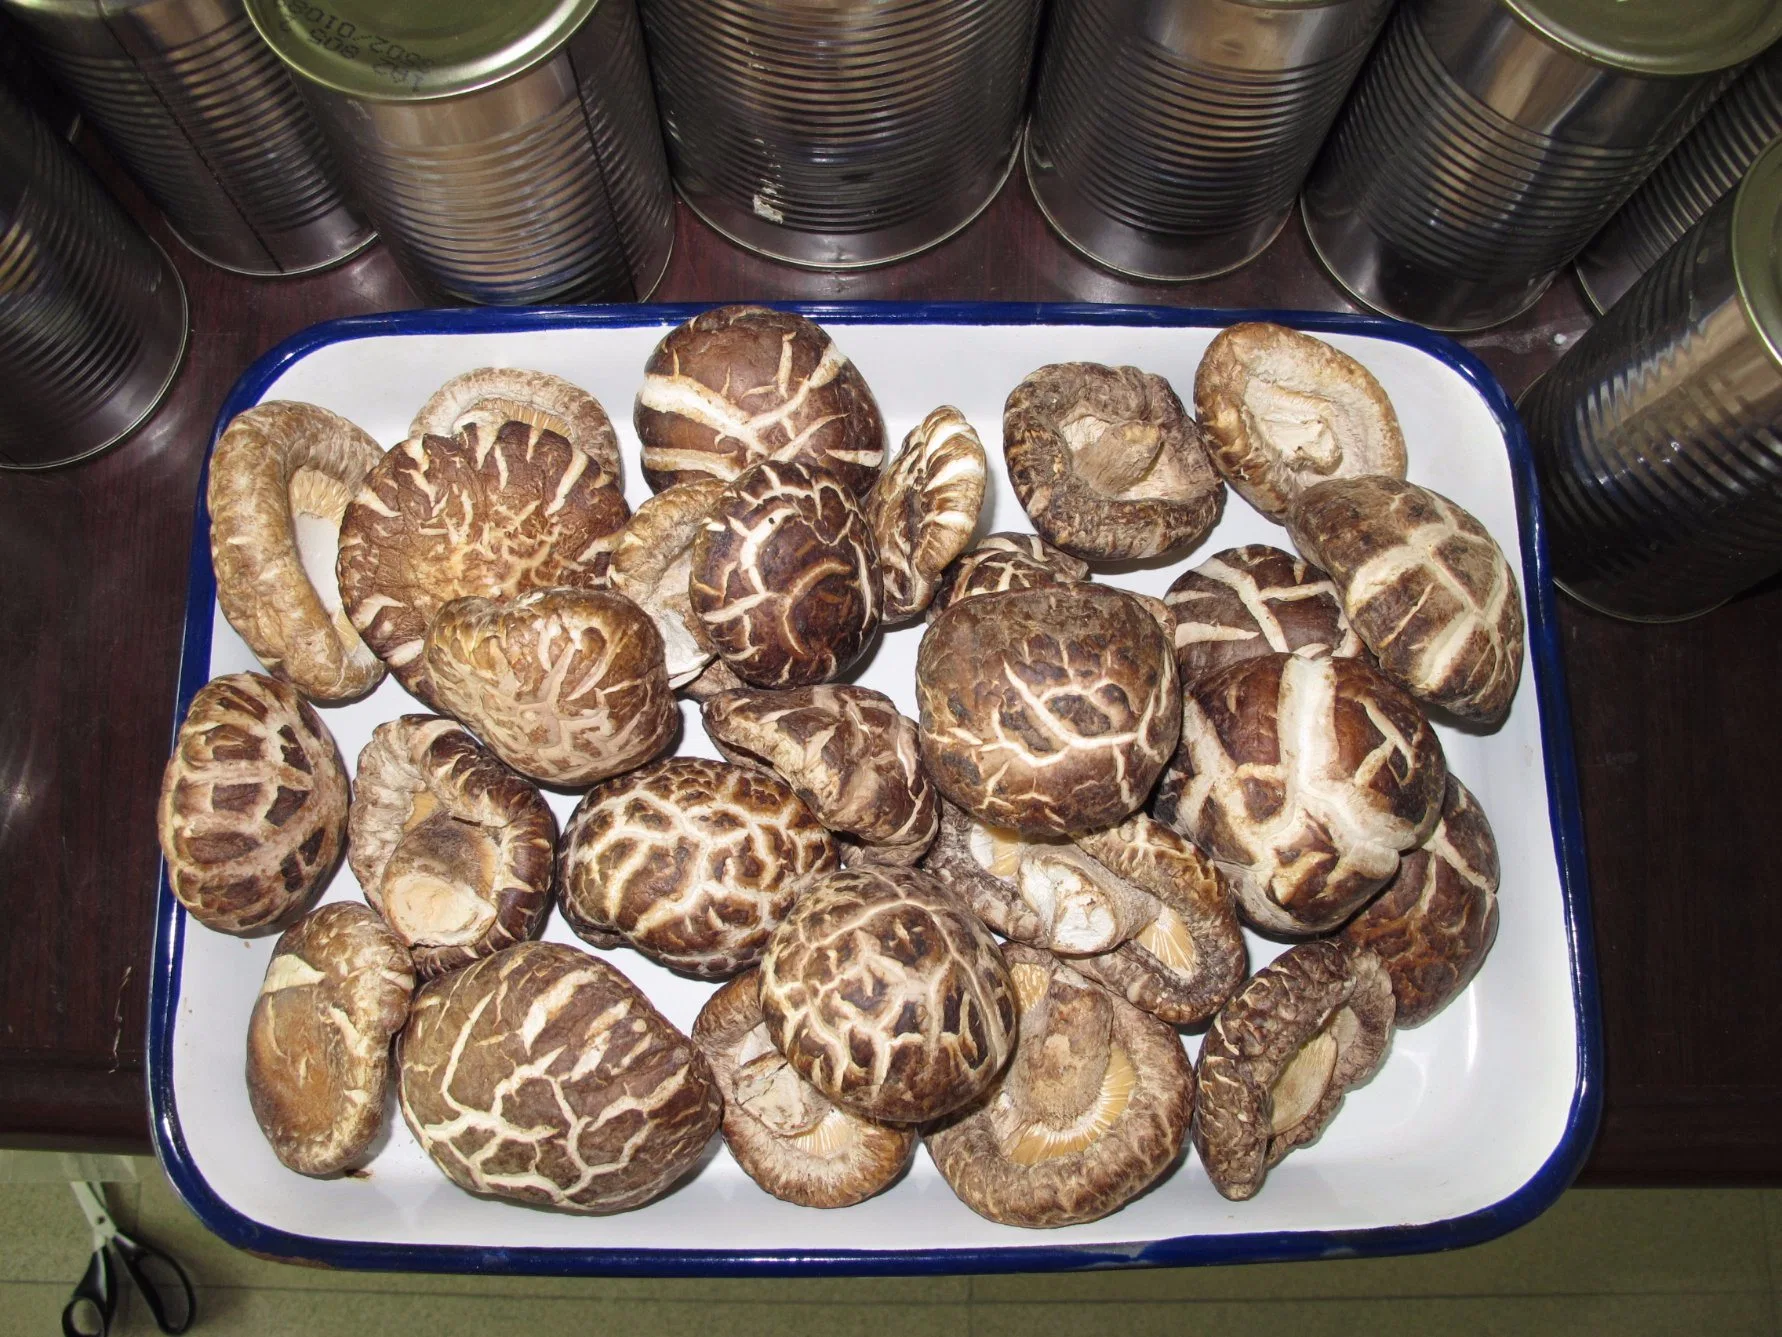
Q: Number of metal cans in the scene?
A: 8